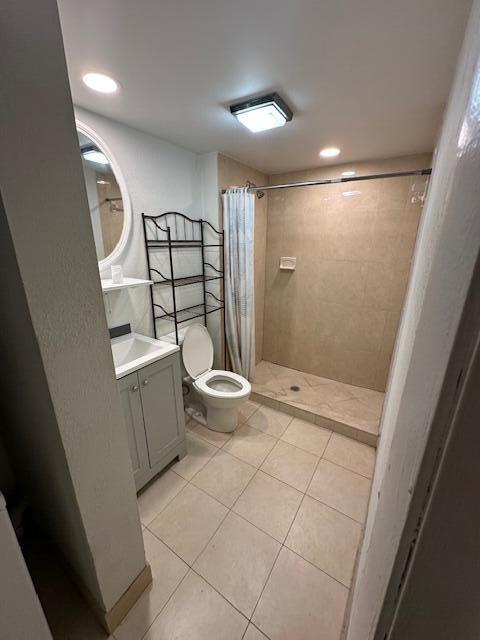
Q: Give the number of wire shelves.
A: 3